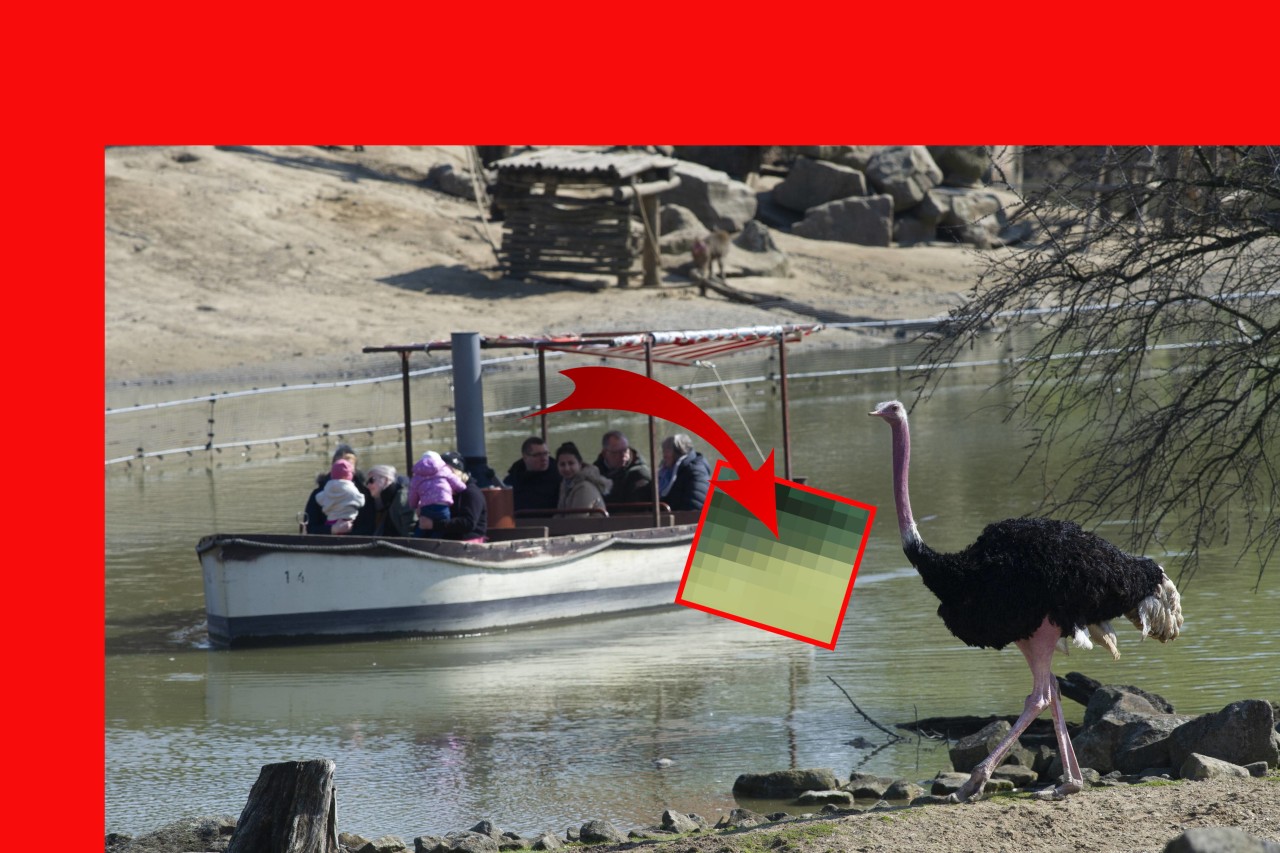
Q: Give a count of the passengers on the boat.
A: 9